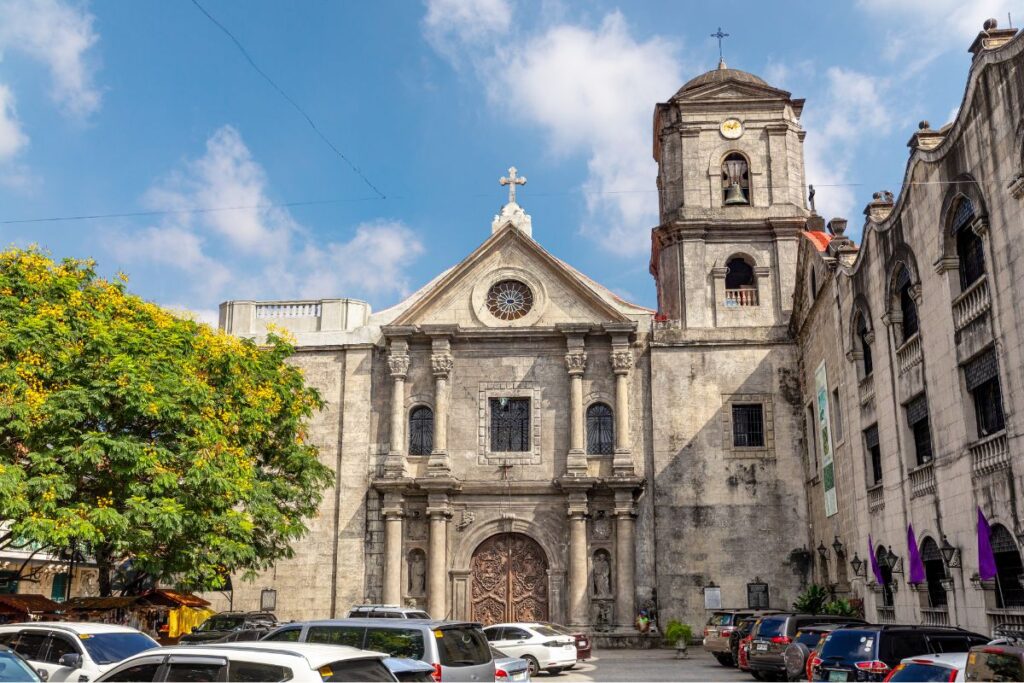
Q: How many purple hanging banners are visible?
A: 3